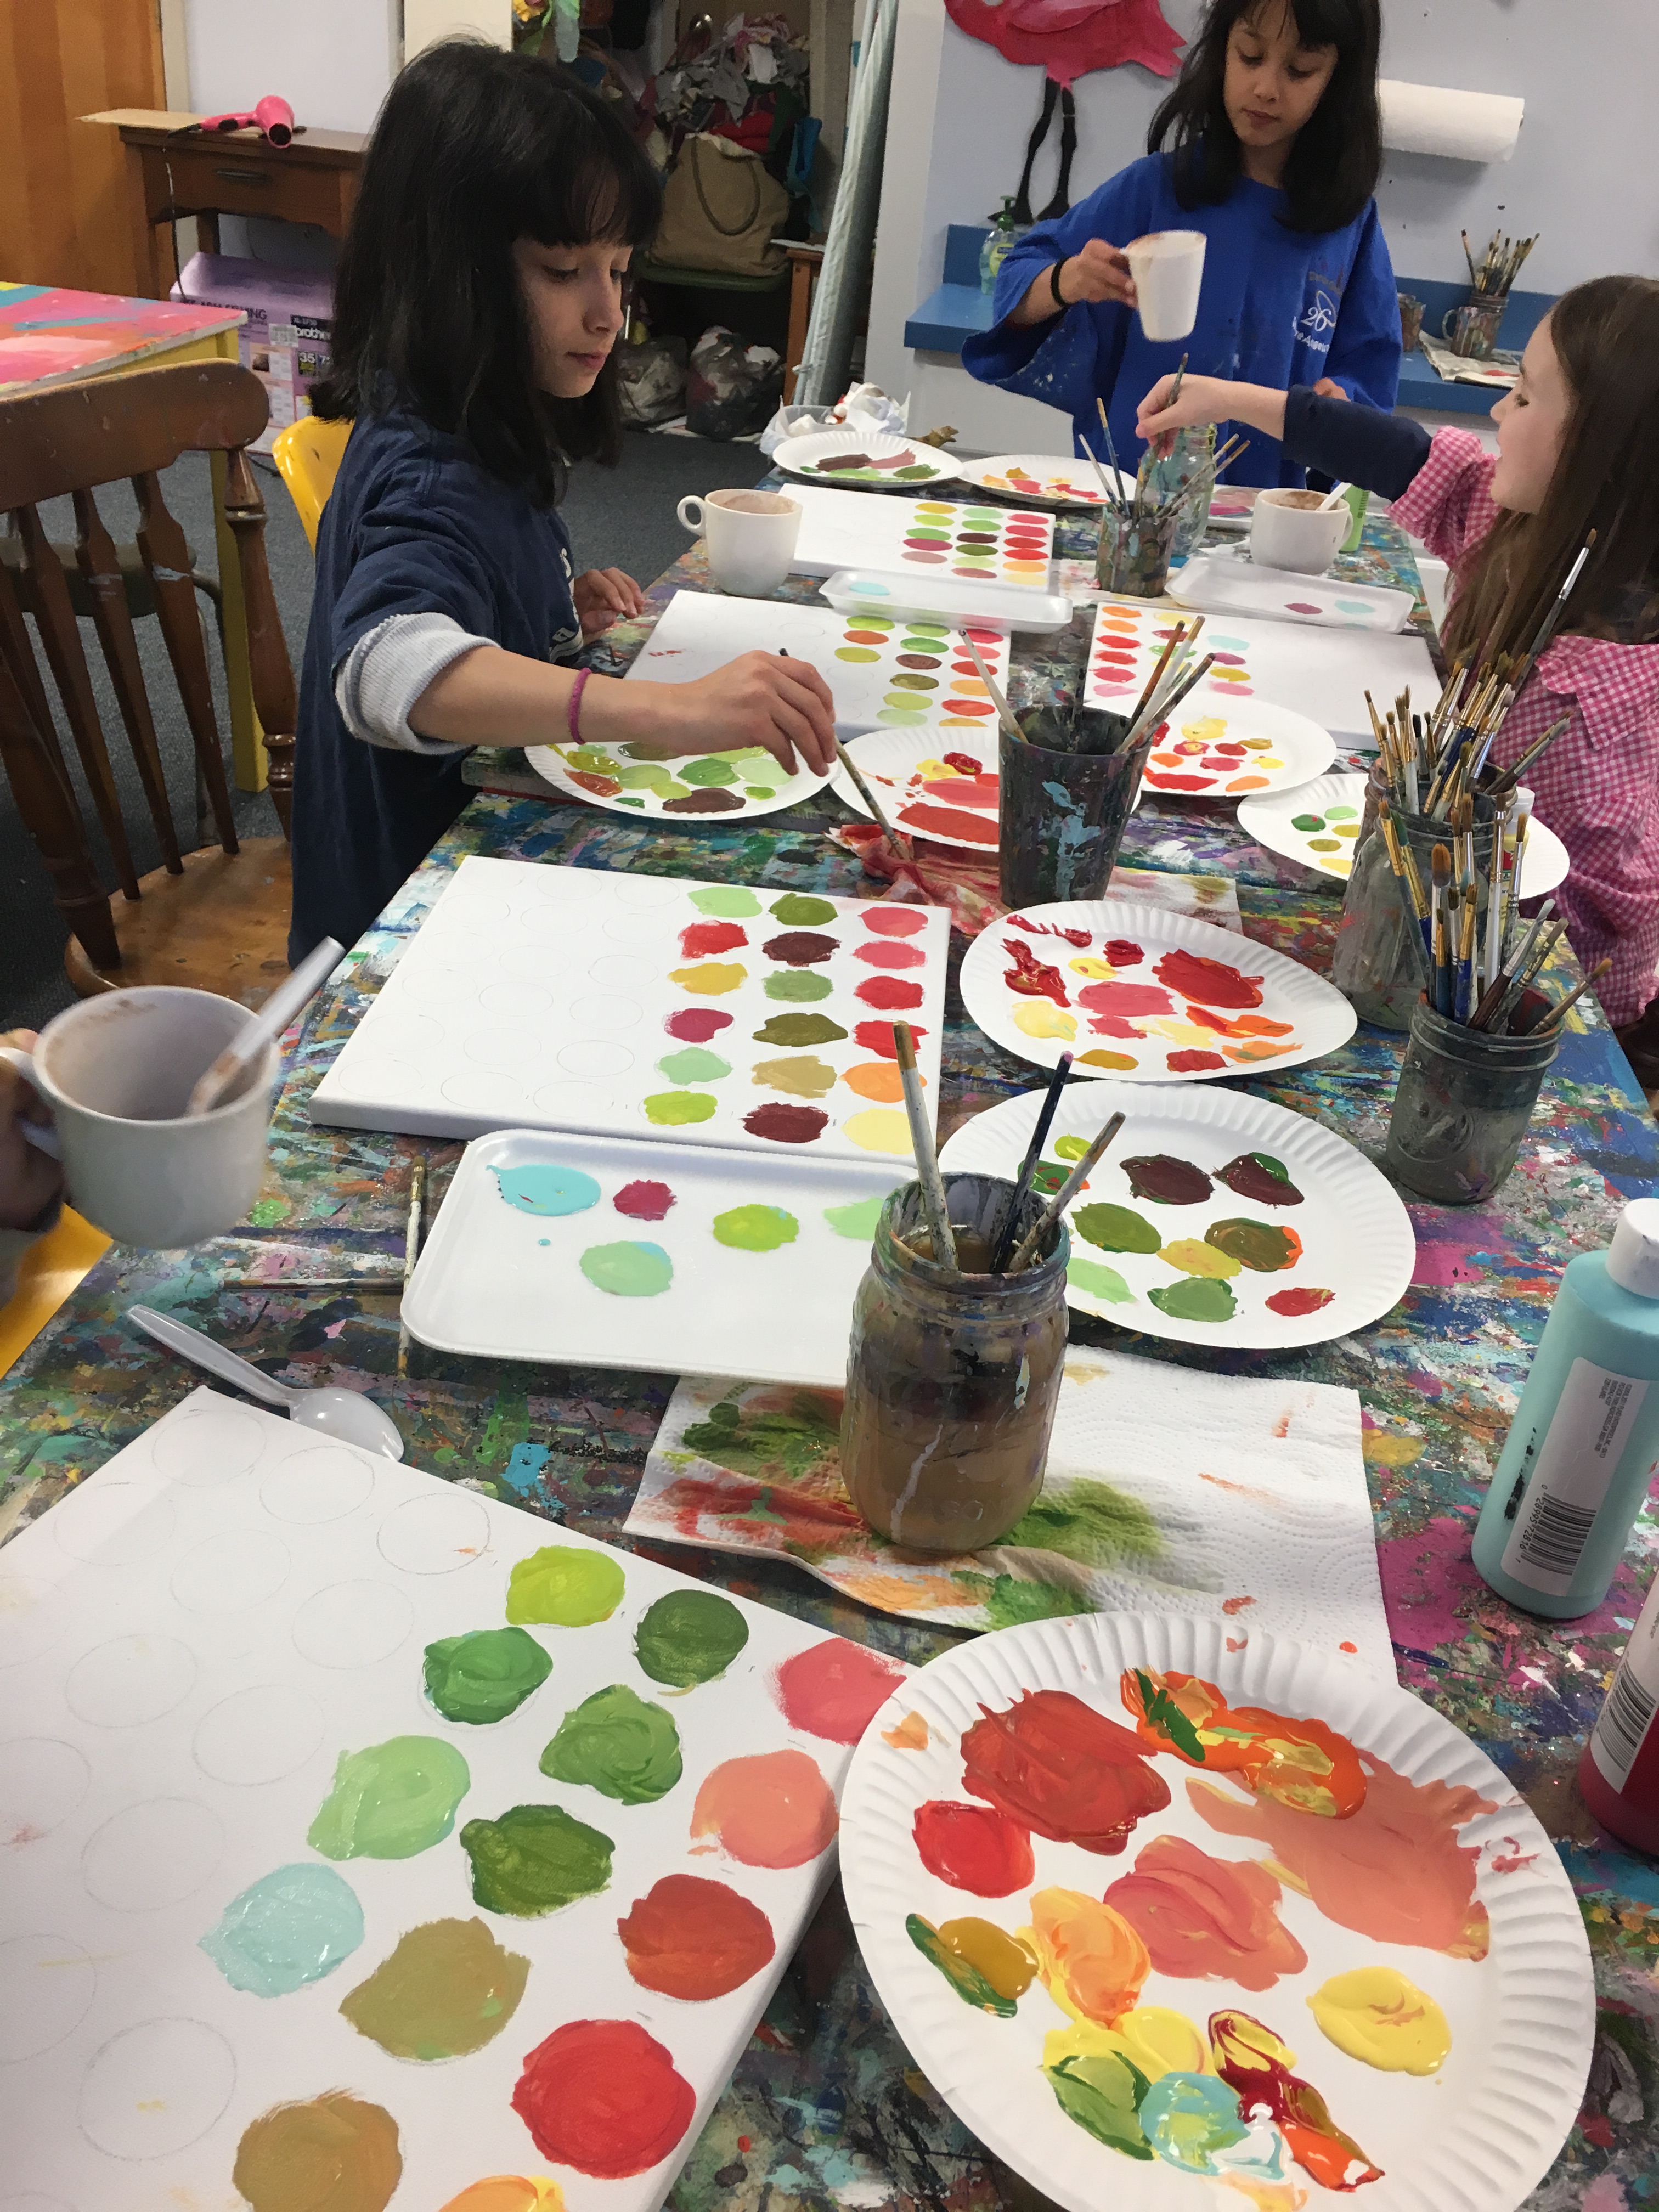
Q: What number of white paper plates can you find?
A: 9